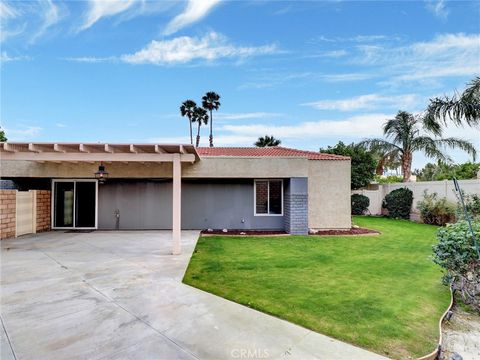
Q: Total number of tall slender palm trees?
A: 3